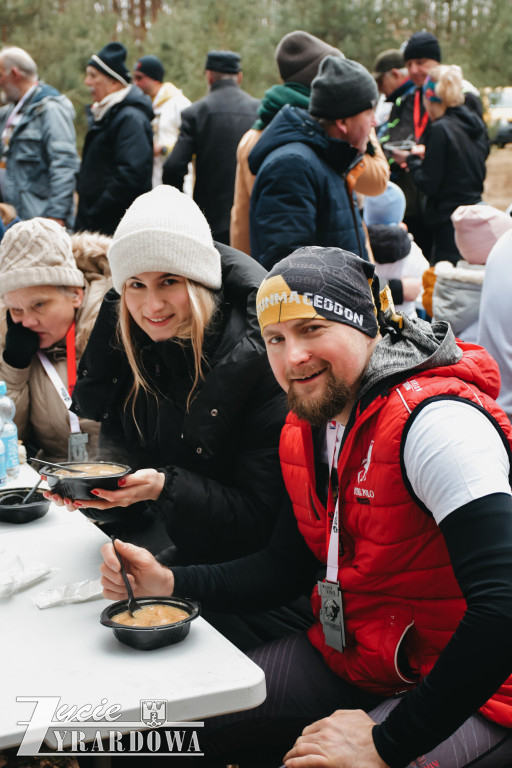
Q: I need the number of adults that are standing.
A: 9